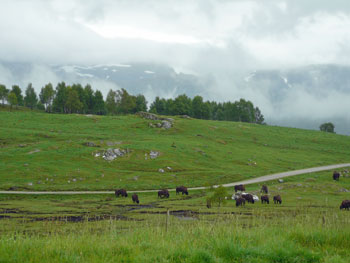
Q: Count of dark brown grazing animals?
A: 12